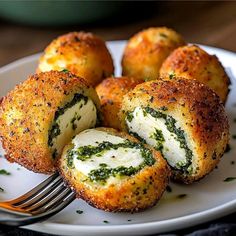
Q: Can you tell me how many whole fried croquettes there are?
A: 4